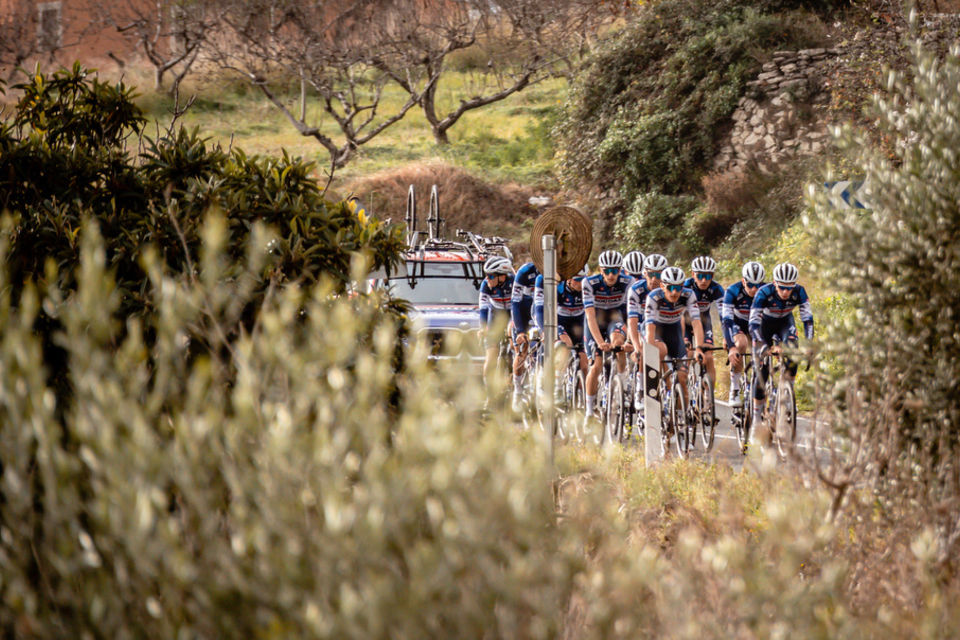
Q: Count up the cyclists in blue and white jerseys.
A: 10